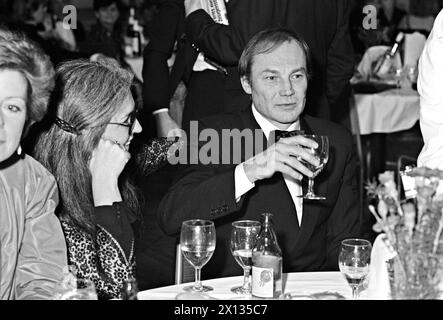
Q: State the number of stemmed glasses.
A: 4